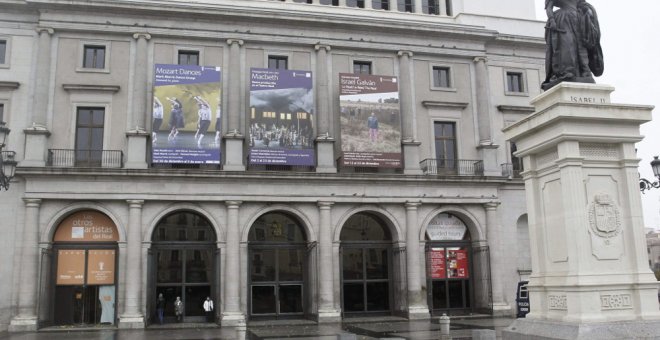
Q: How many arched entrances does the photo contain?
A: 5